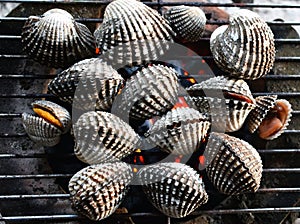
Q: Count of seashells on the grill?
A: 14